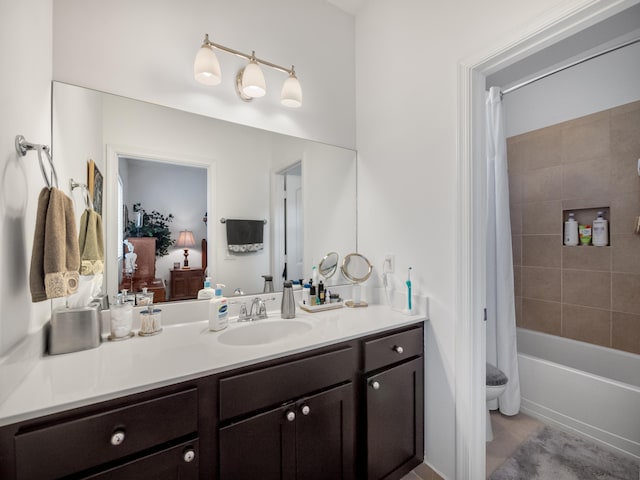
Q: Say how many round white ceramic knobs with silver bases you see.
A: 6